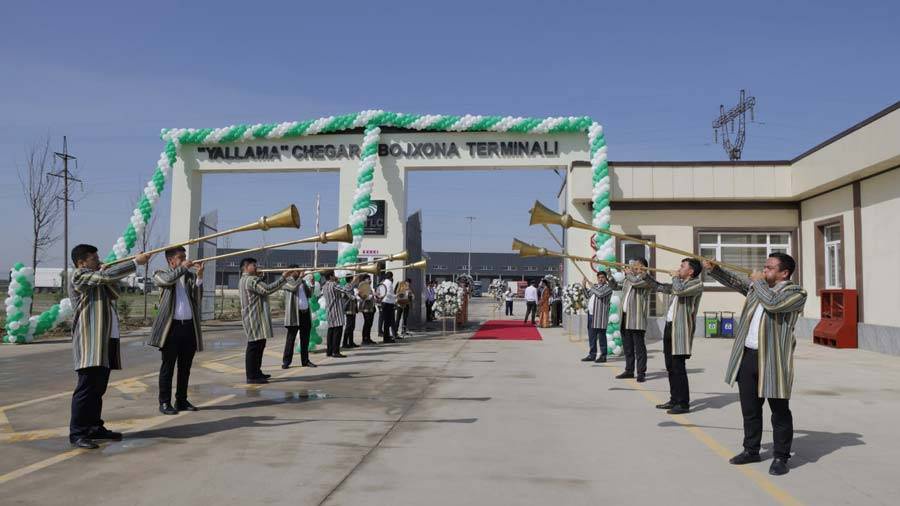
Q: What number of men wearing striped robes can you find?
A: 9